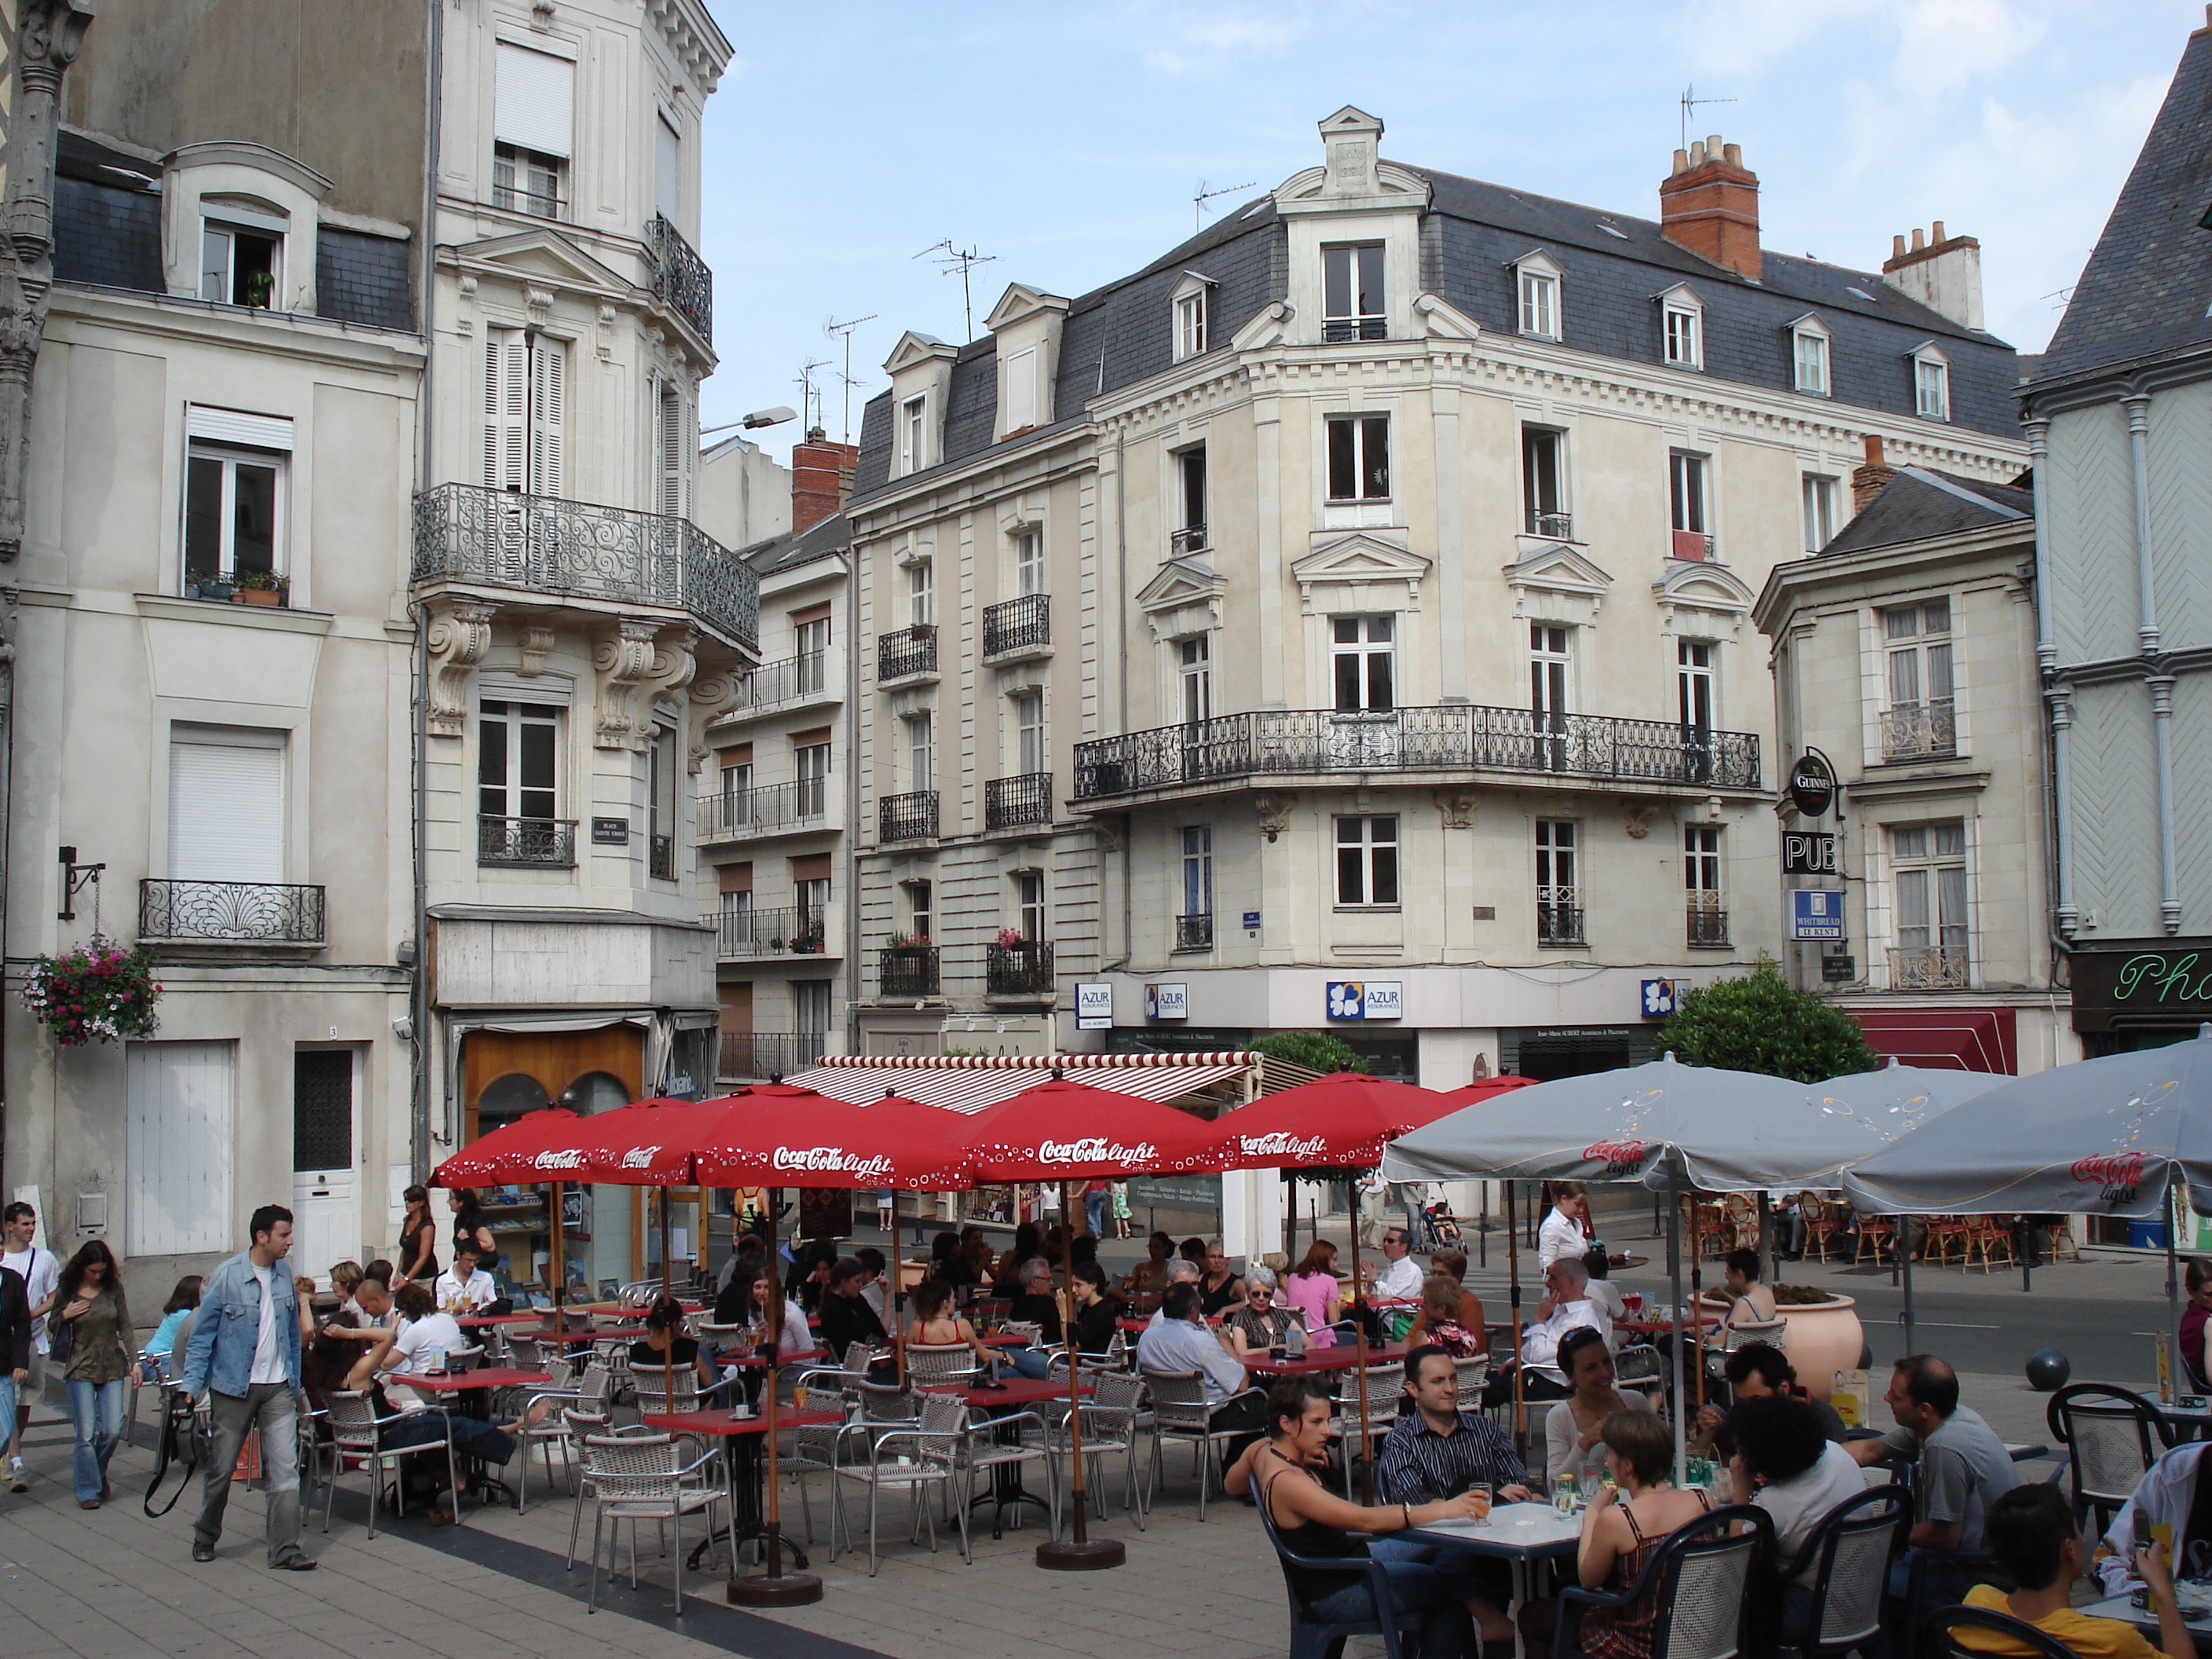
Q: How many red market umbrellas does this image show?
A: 7